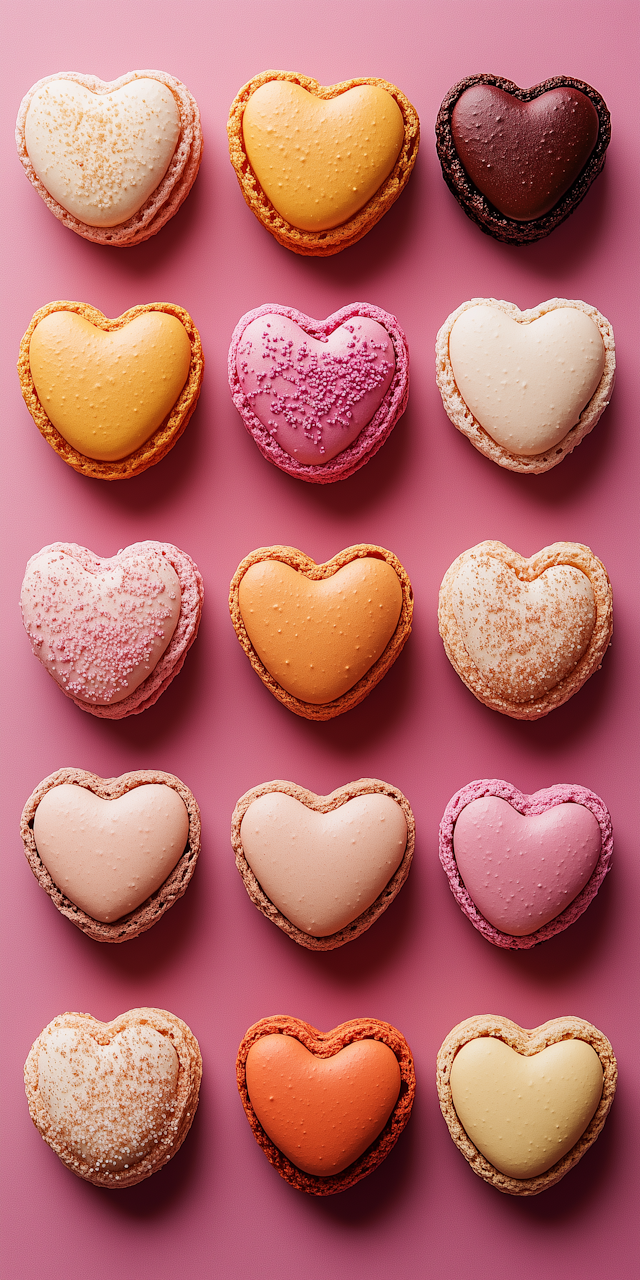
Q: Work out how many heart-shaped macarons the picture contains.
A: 15